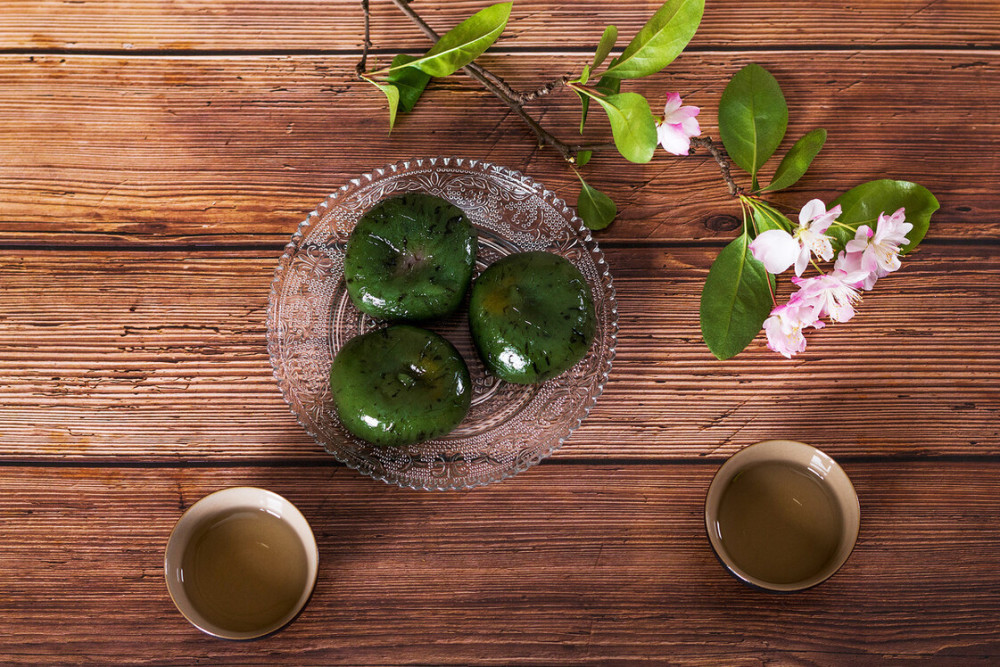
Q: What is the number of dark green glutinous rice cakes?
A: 3